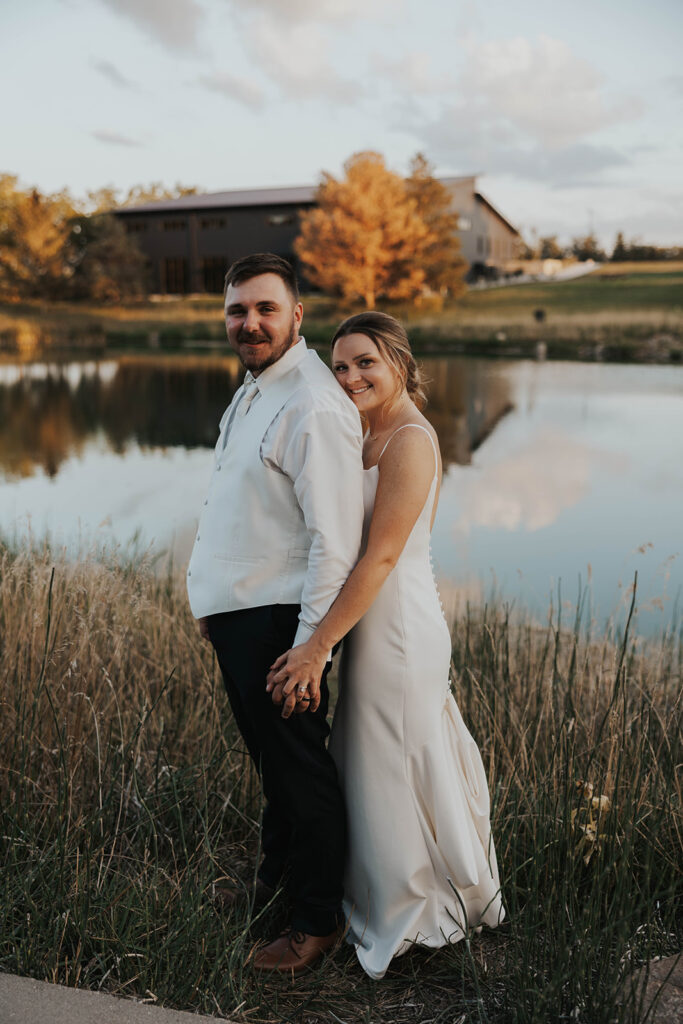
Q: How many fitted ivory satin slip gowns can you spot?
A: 1